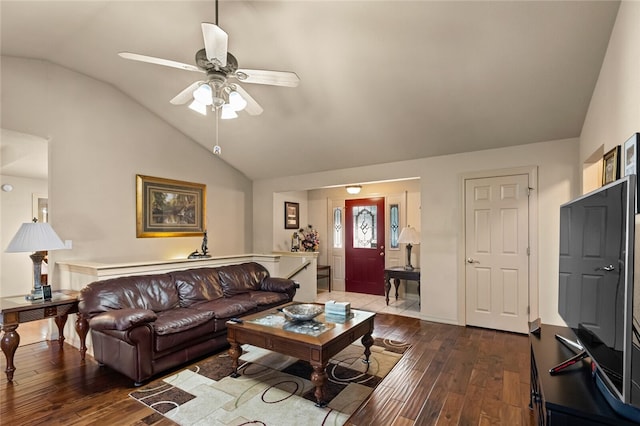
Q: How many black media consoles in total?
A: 1